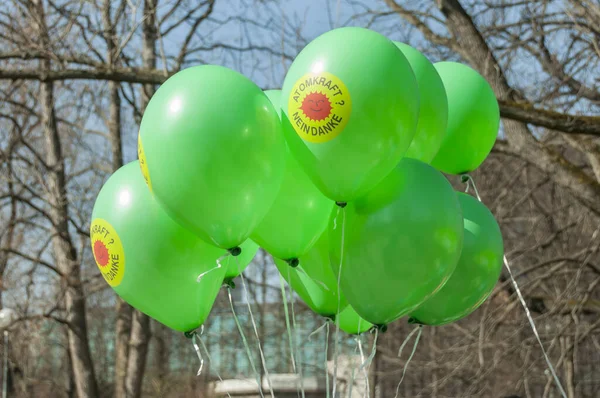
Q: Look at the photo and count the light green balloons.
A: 11